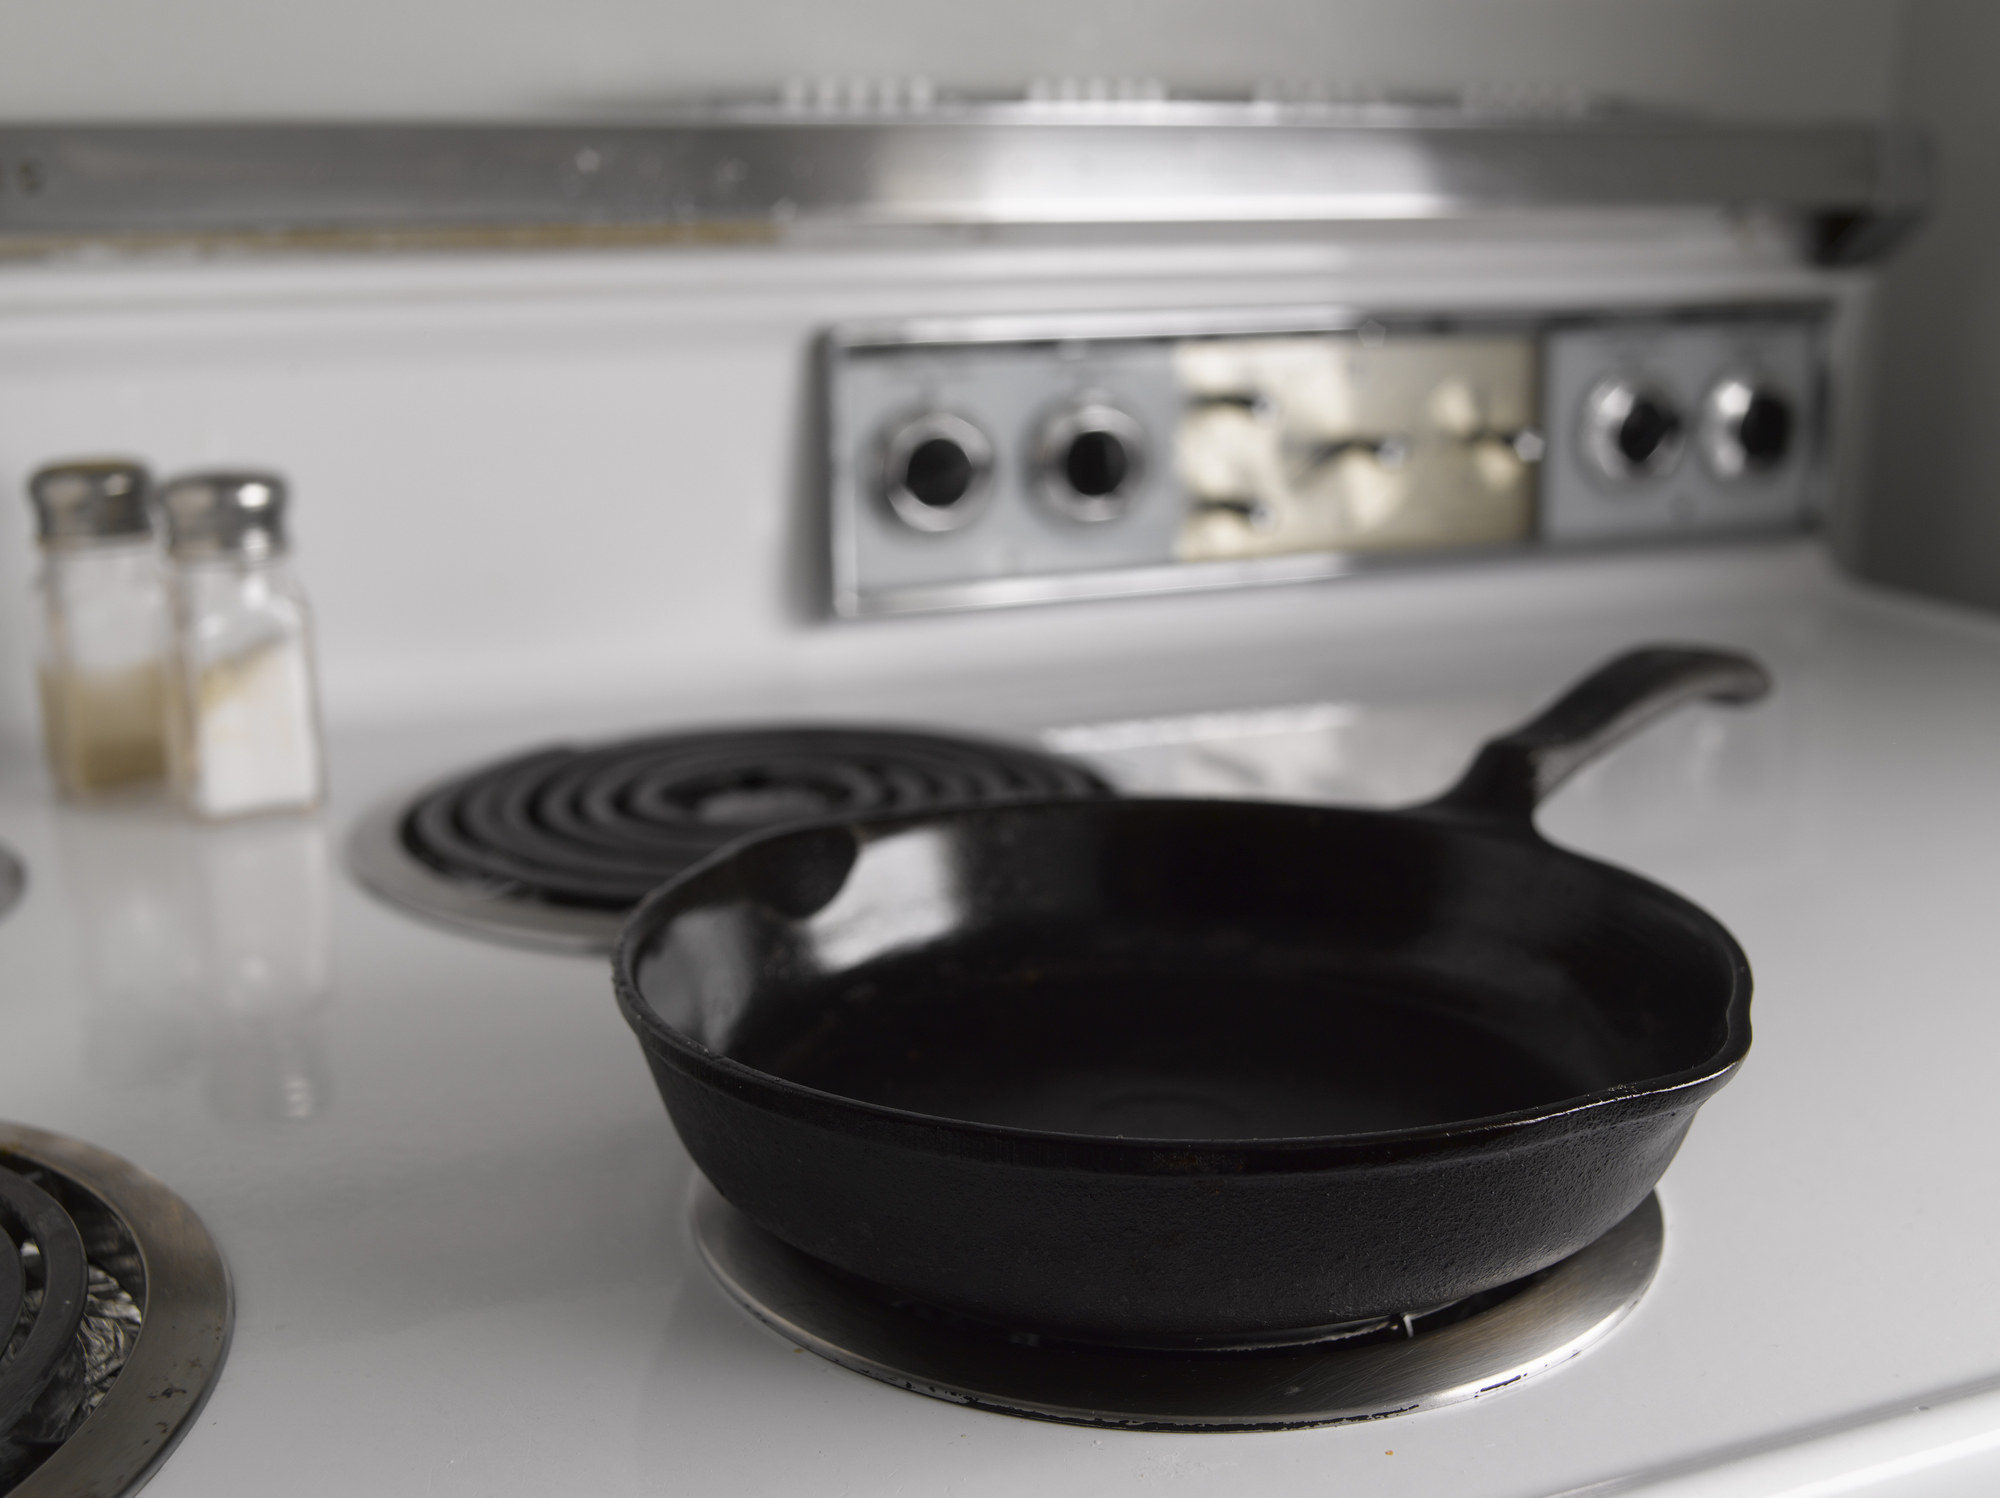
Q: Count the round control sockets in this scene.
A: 4